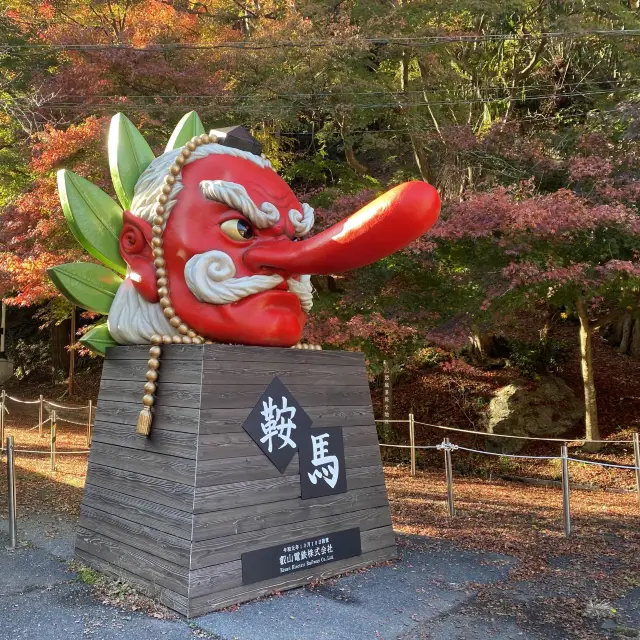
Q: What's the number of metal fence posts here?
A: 9